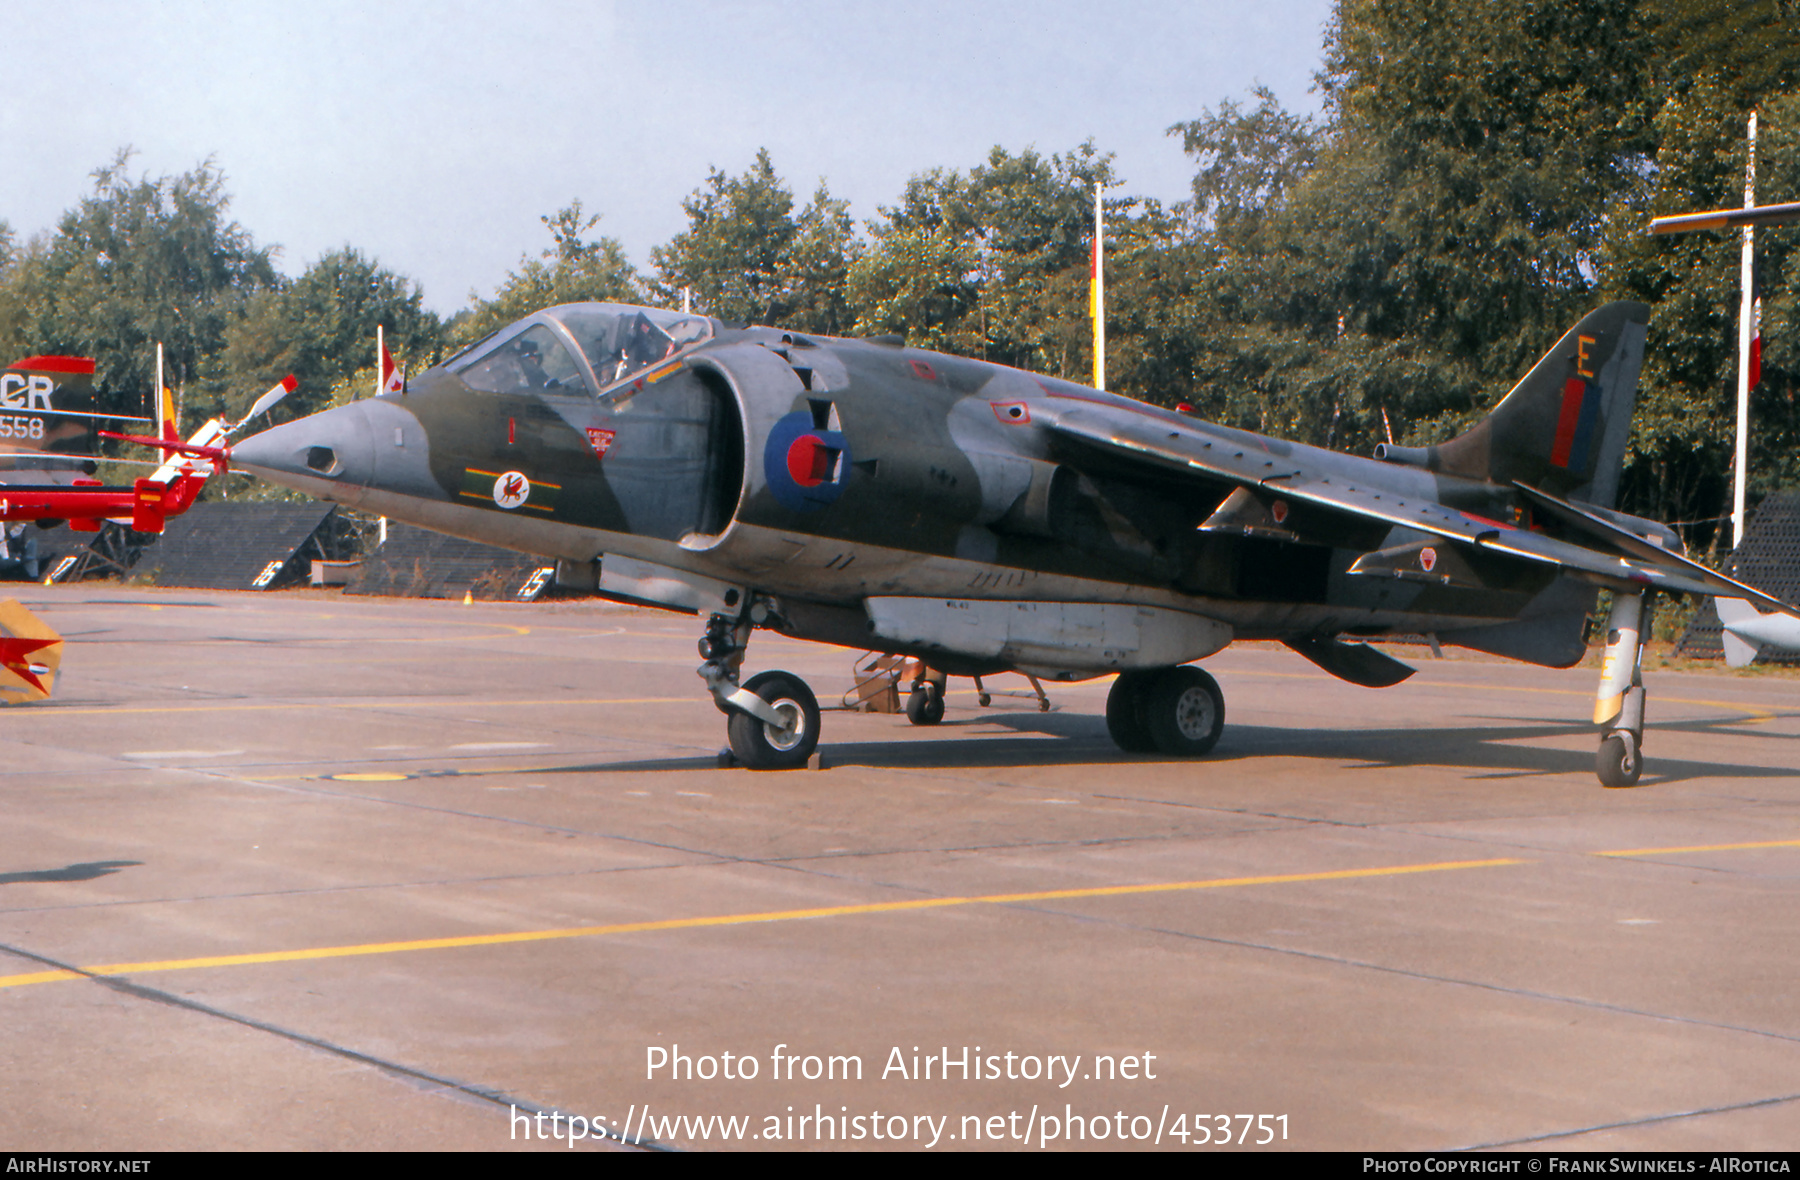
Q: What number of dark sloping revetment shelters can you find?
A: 4